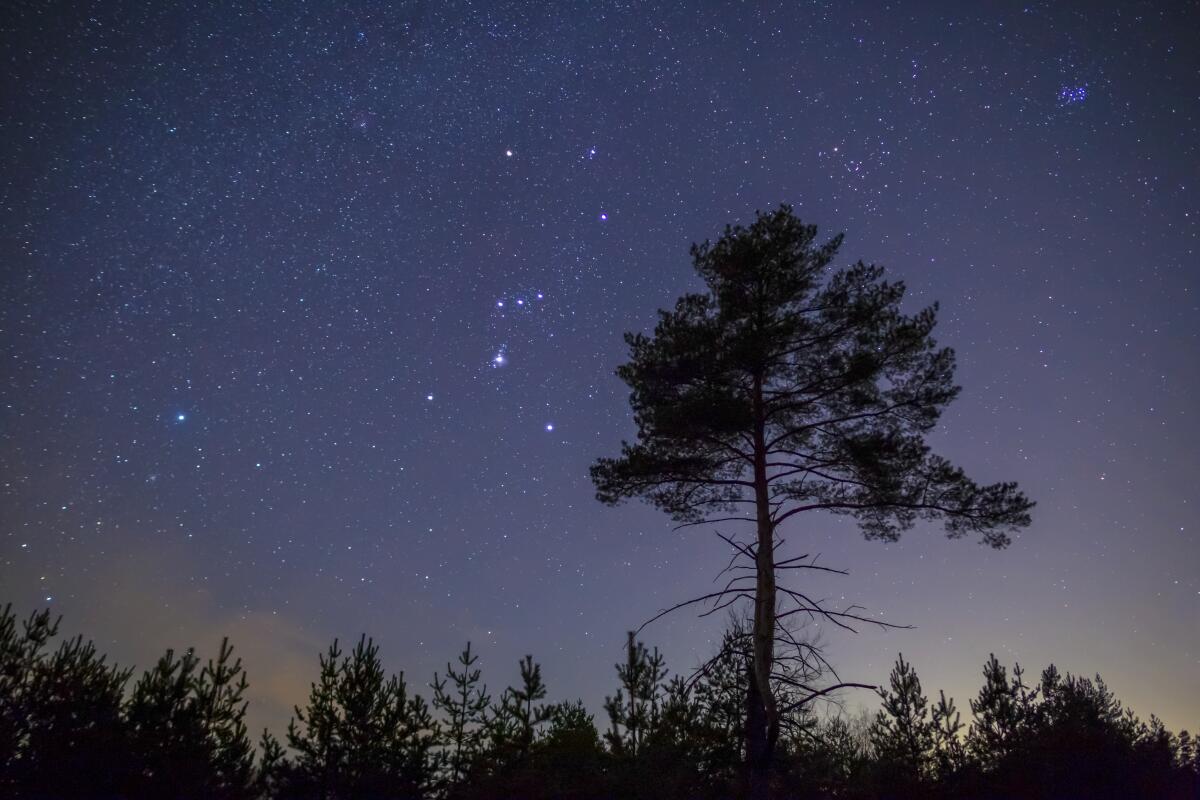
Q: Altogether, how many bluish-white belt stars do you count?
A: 3